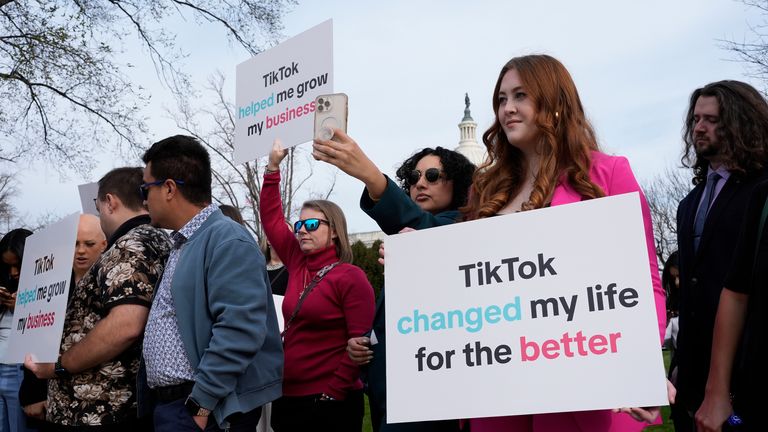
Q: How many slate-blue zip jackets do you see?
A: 1